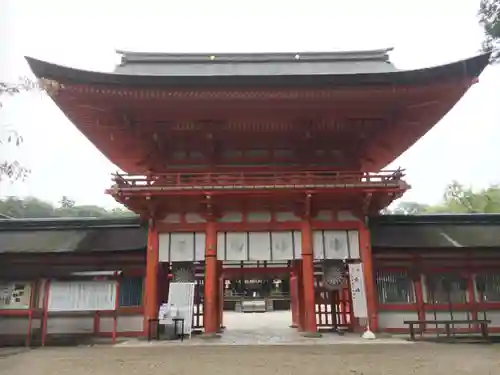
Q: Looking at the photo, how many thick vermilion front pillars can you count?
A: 4